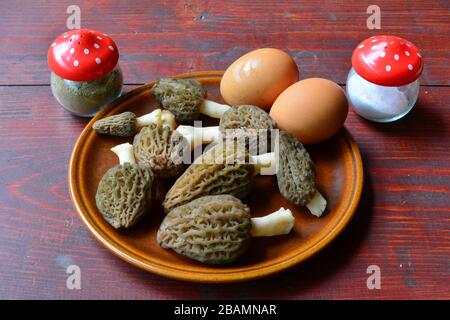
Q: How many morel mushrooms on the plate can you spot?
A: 8